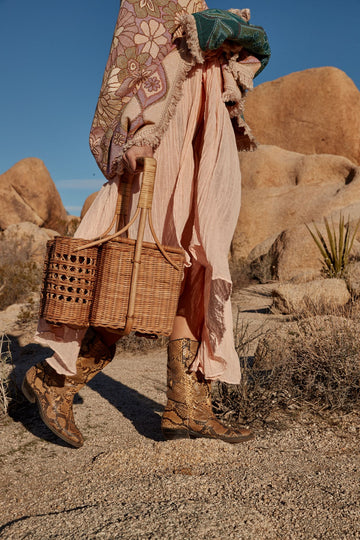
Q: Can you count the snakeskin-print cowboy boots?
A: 2